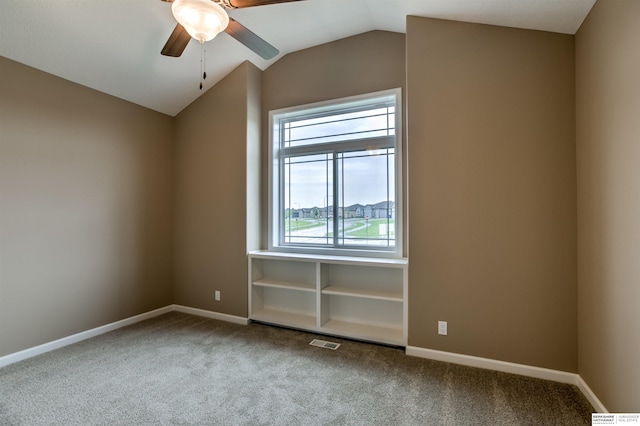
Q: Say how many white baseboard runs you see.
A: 4